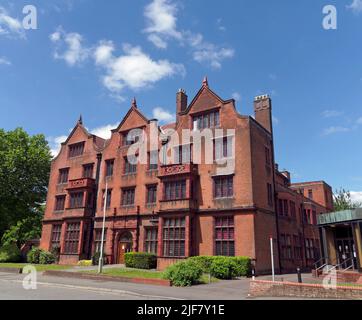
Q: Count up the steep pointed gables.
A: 3